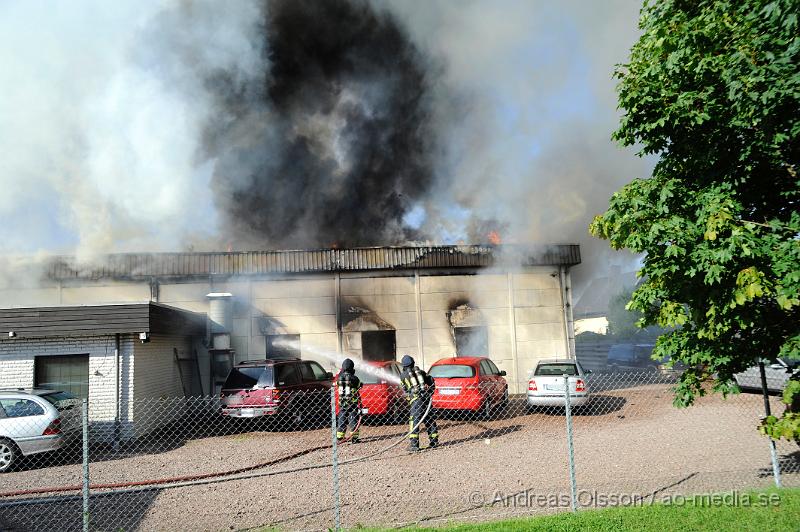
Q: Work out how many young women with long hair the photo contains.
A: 0